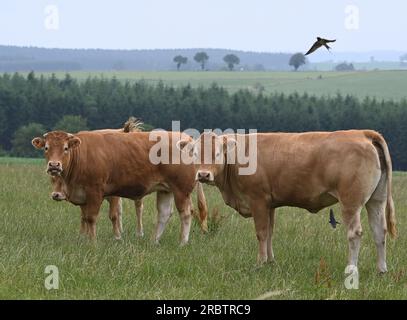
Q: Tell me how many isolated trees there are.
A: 4